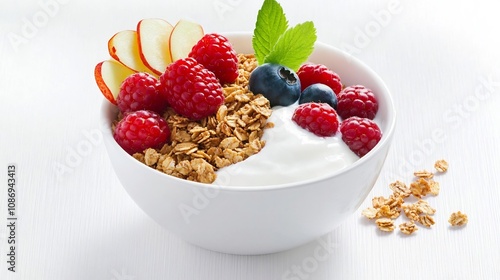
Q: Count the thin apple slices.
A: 4